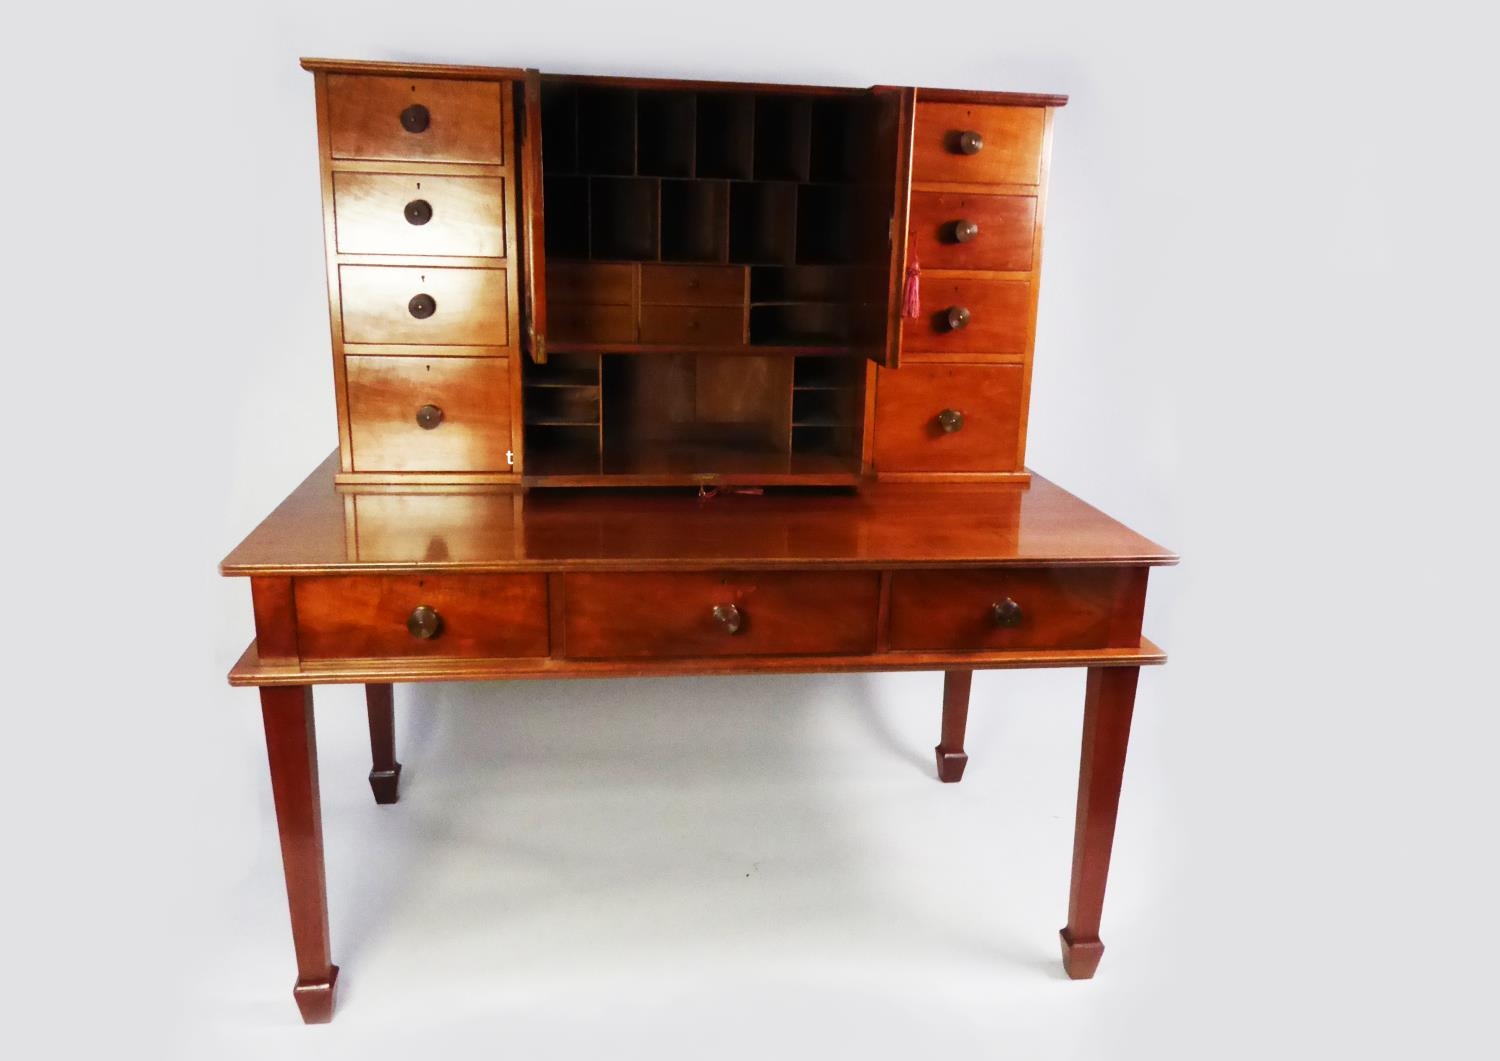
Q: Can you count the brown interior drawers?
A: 4